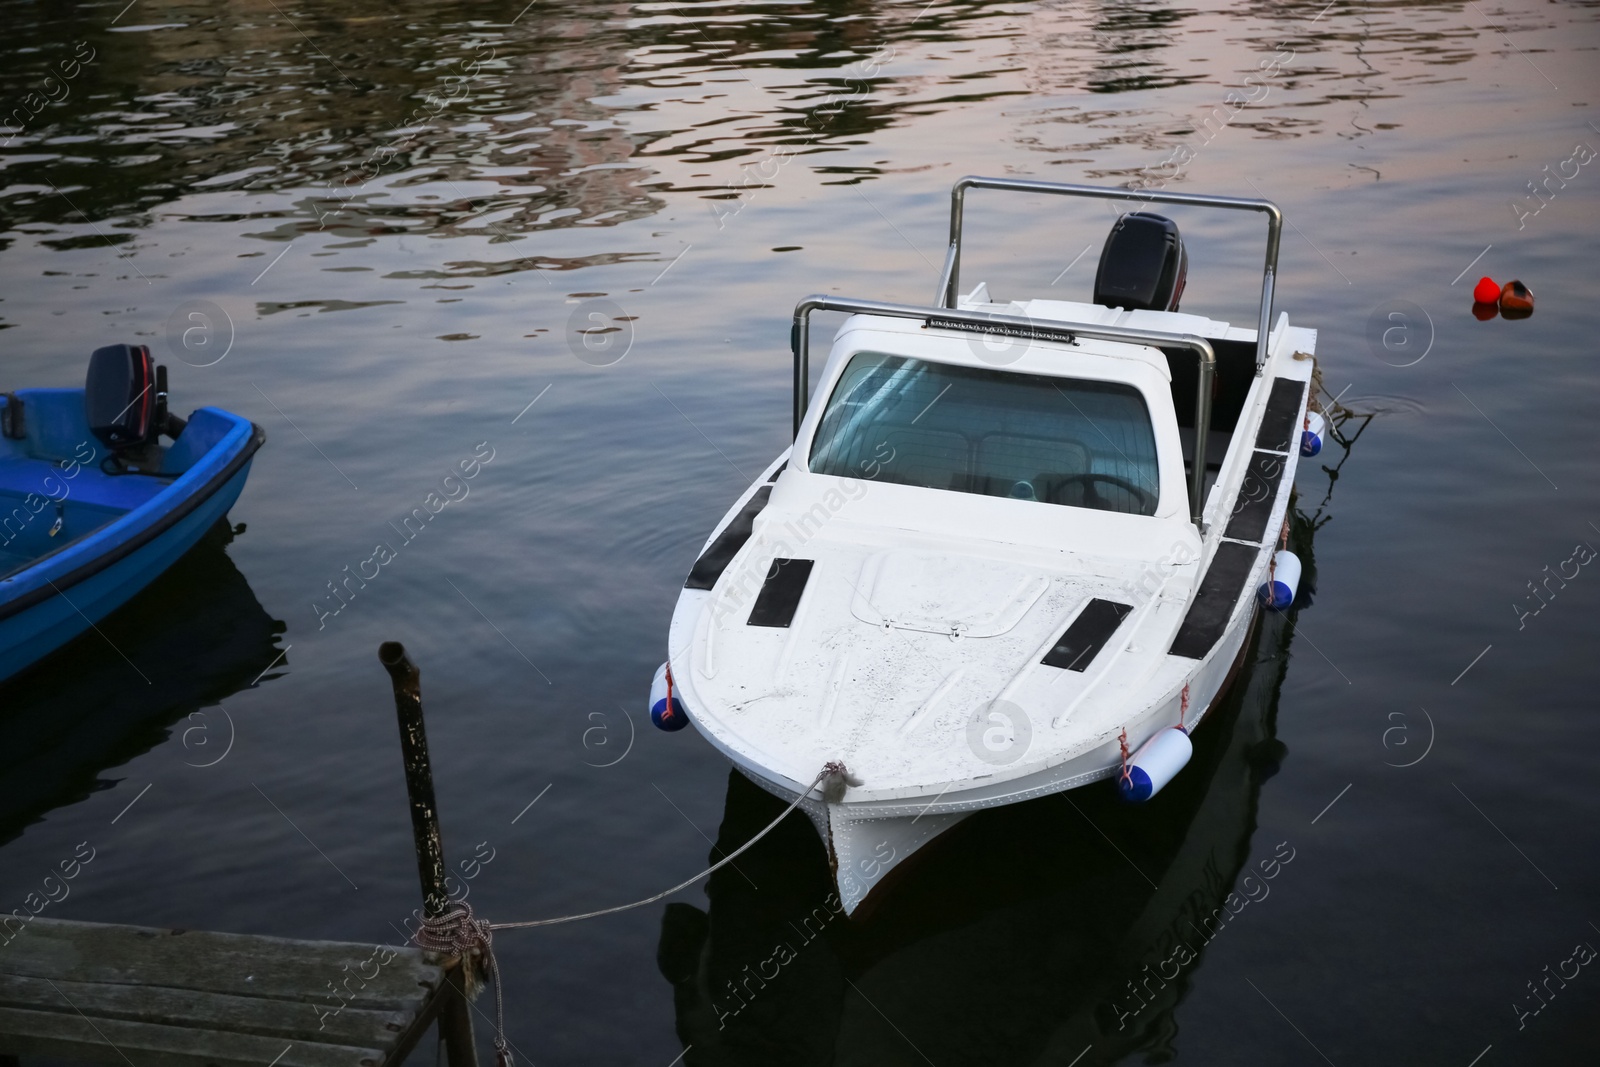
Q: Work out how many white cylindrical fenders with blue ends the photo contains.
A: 4